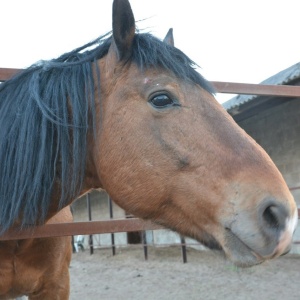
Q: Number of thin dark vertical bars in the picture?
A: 5